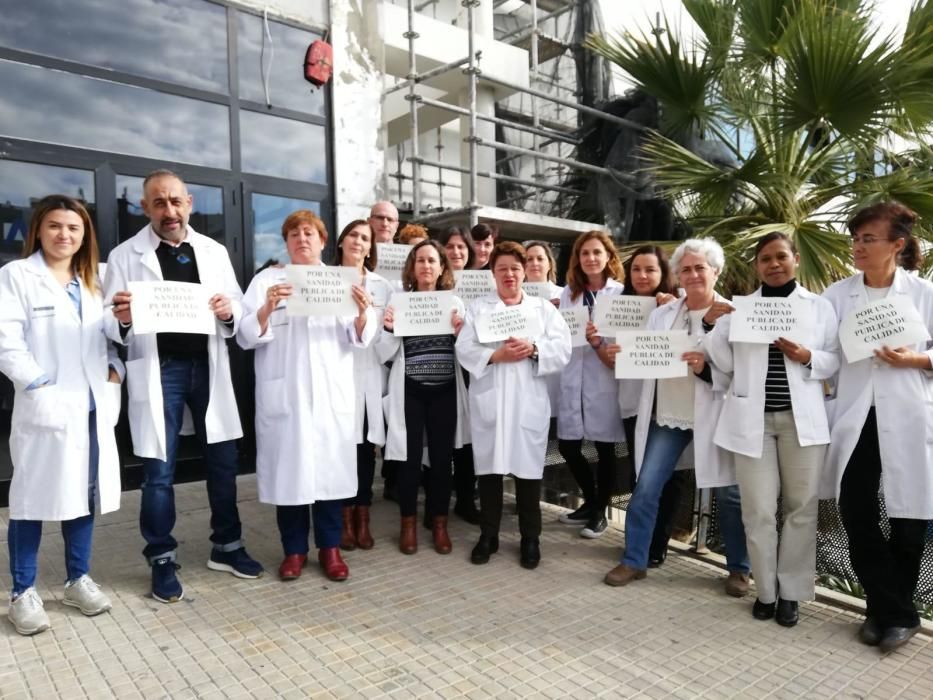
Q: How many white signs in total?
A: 12